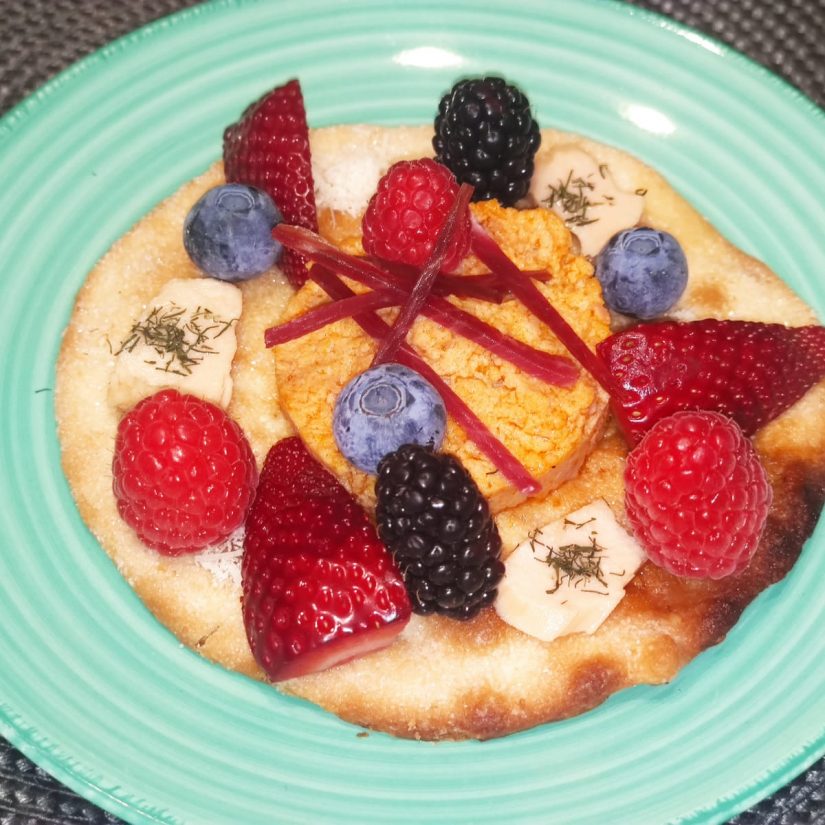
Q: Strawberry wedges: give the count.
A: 3